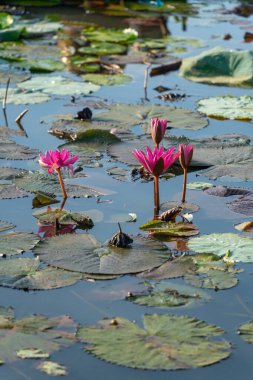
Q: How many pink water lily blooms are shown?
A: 4